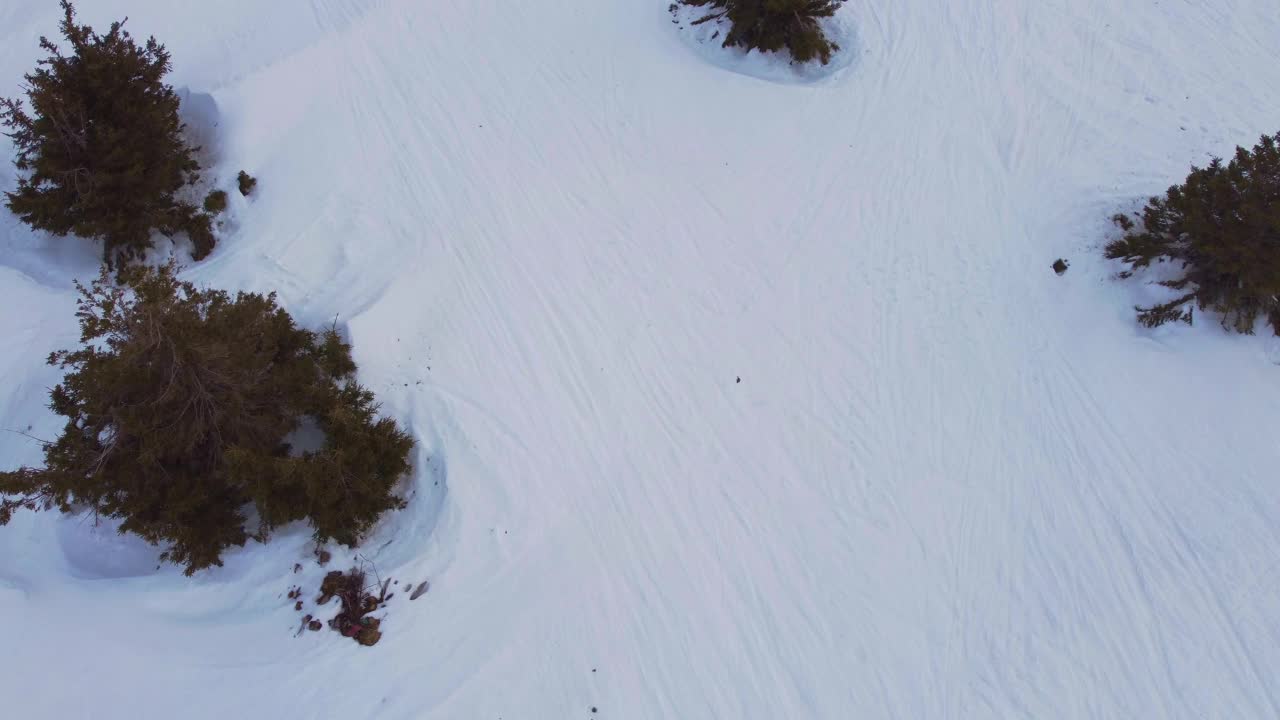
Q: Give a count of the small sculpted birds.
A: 0